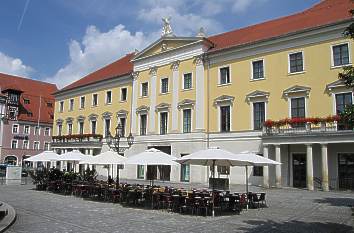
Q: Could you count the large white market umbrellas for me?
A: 6